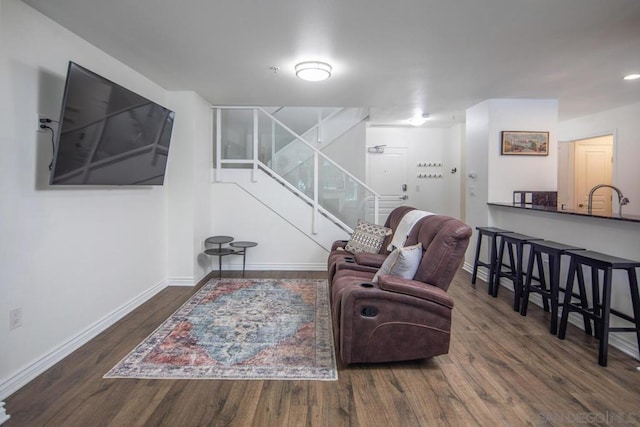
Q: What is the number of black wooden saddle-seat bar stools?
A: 4